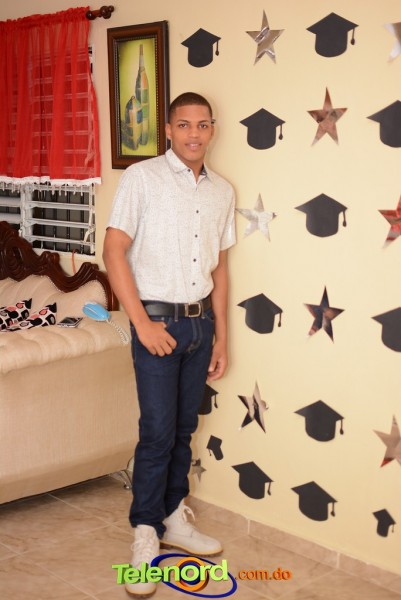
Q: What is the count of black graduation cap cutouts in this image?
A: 13